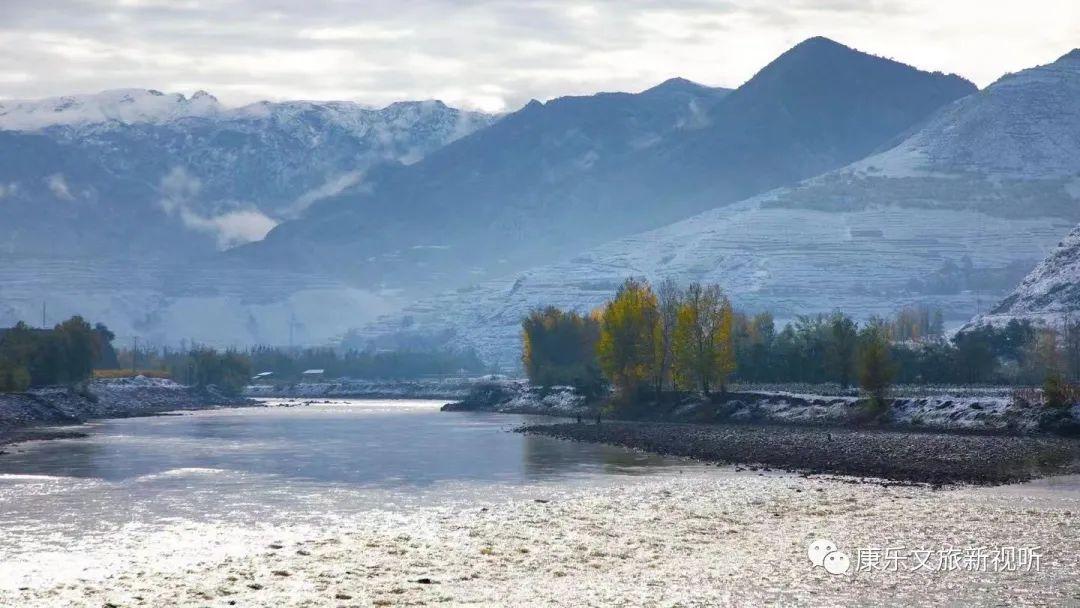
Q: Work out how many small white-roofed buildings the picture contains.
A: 2